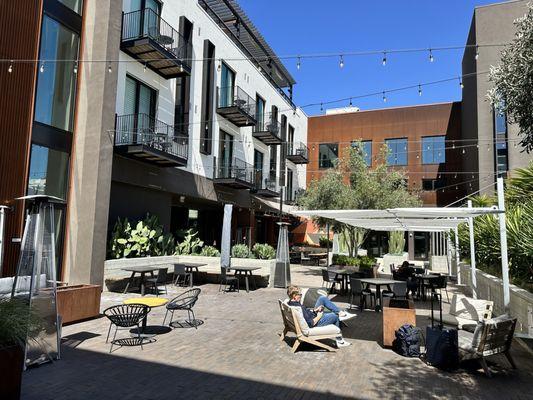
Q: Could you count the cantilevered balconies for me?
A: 8